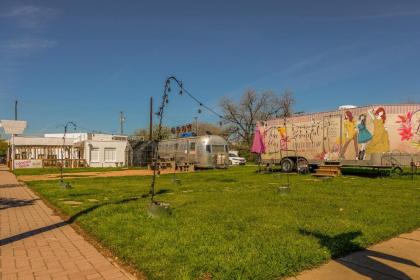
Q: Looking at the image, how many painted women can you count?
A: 3